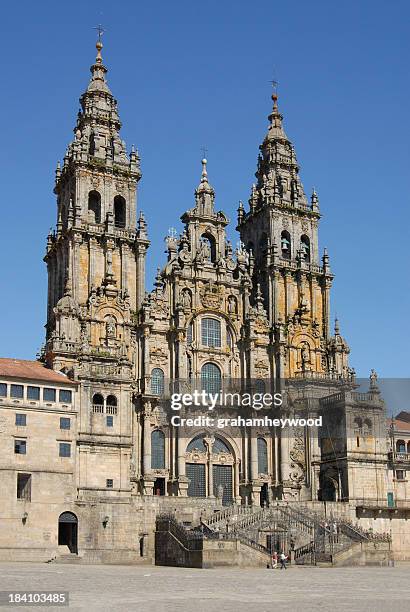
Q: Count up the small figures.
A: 2